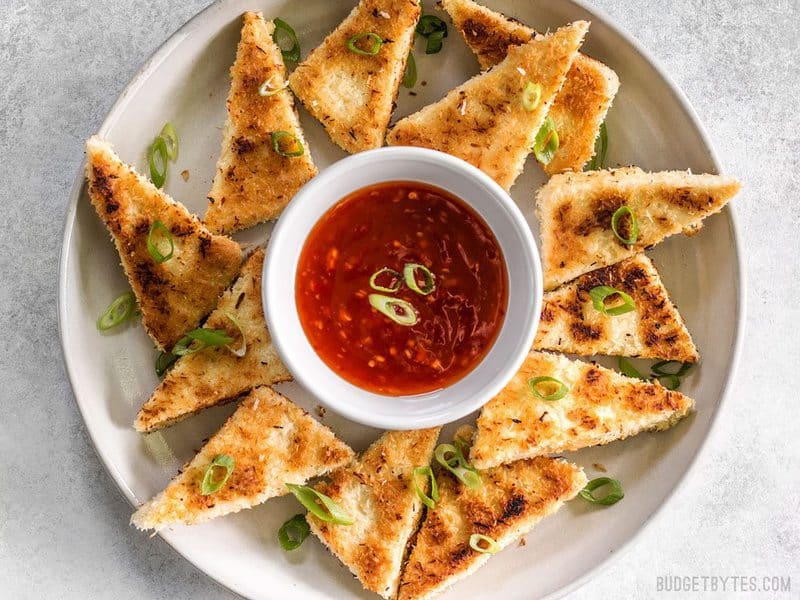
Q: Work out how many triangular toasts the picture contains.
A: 12